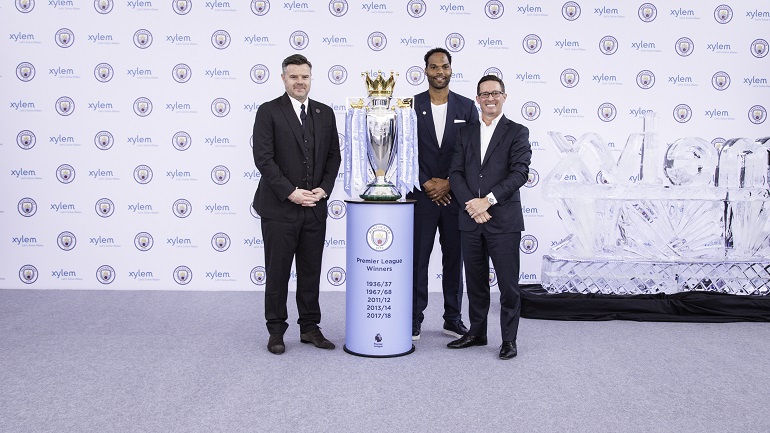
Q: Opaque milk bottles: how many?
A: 0